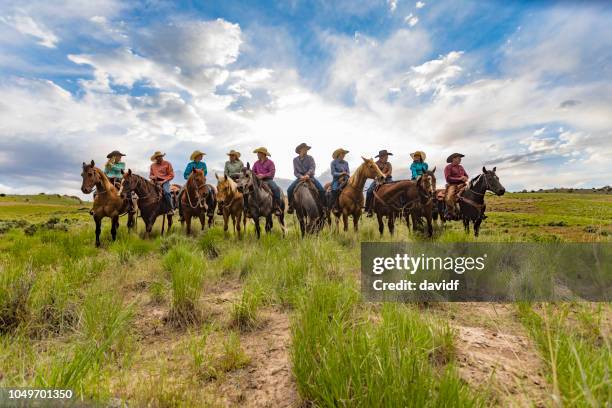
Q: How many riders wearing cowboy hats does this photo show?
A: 10